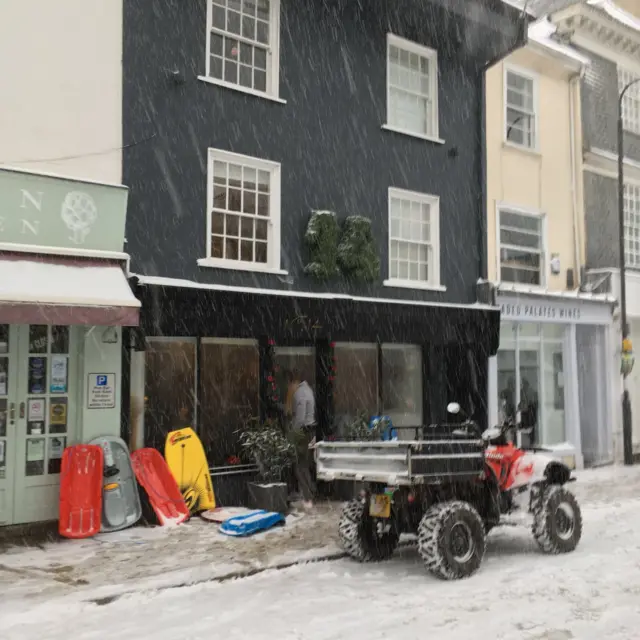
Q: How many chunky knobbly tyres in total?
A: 3